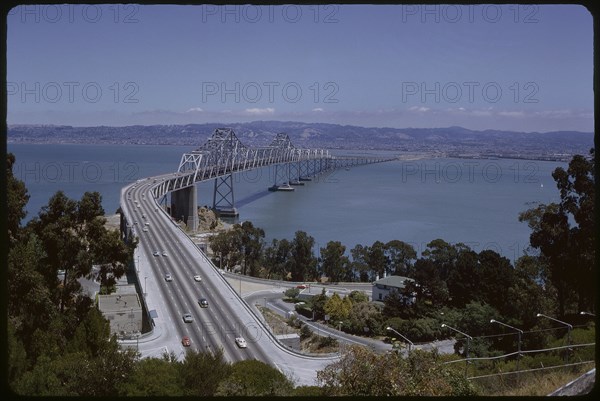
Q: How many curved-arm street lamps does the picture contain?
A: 5